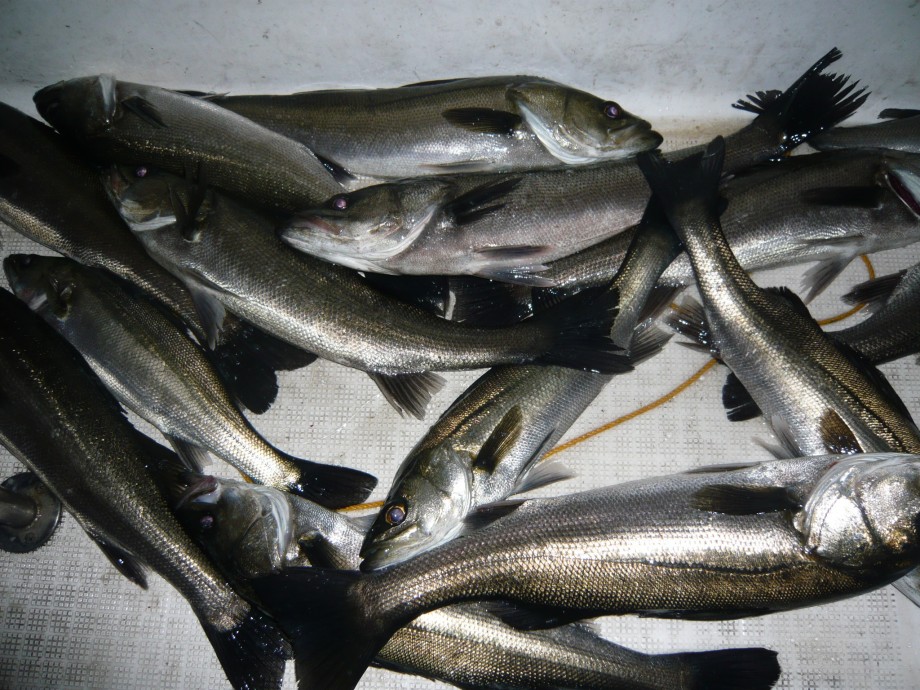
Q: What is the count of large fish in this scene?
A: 14